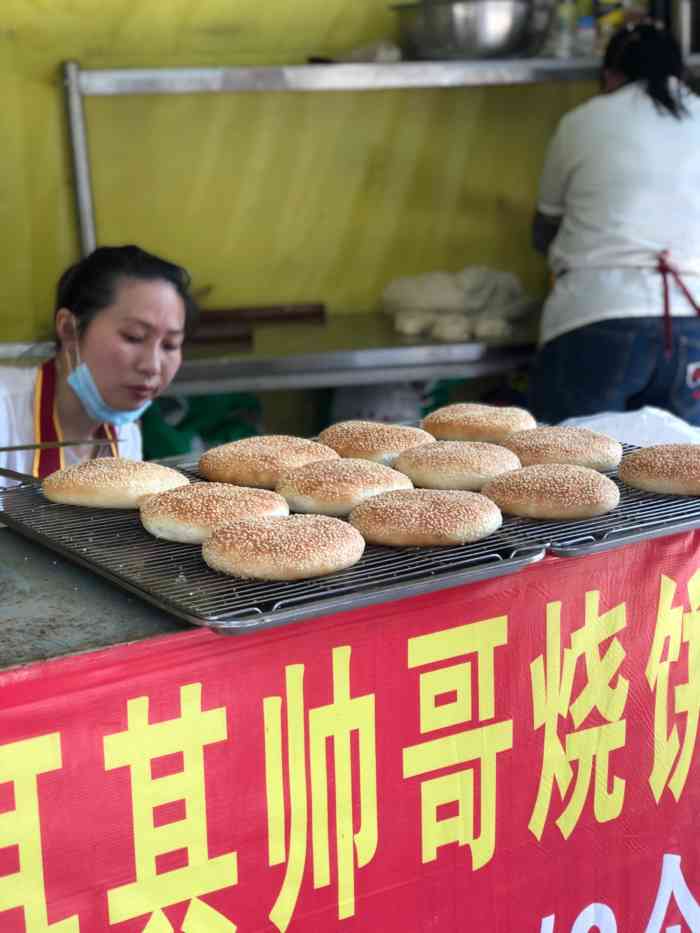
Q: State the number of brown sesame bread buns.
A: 12